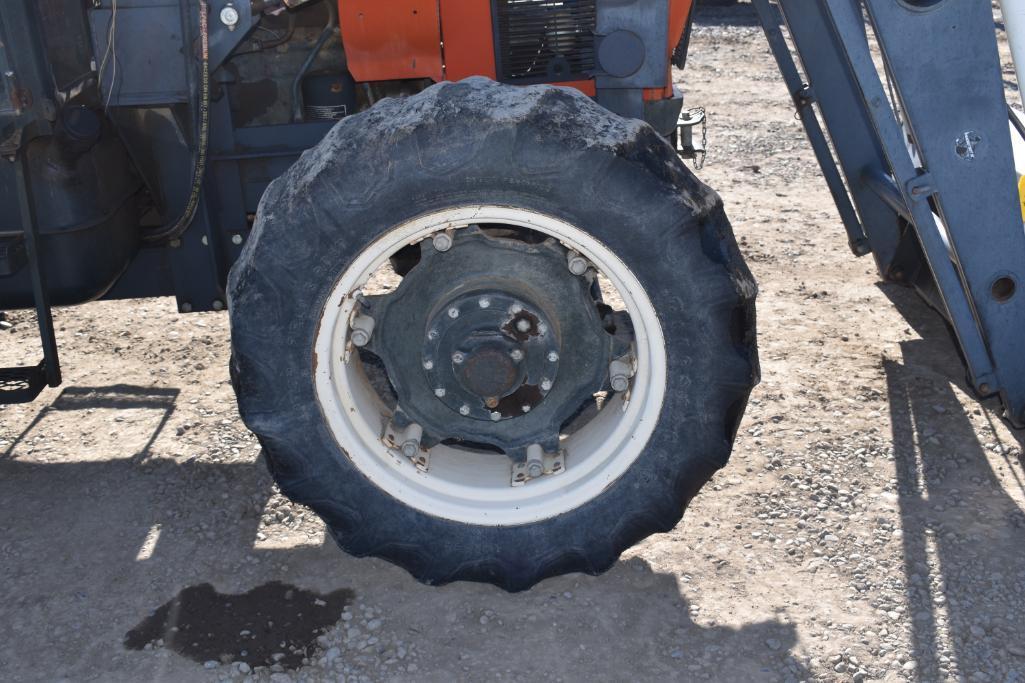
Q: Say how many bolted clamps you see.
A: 6